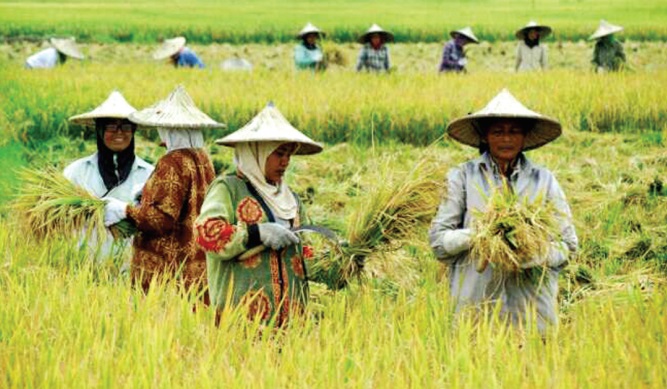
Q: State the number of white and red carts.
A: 0